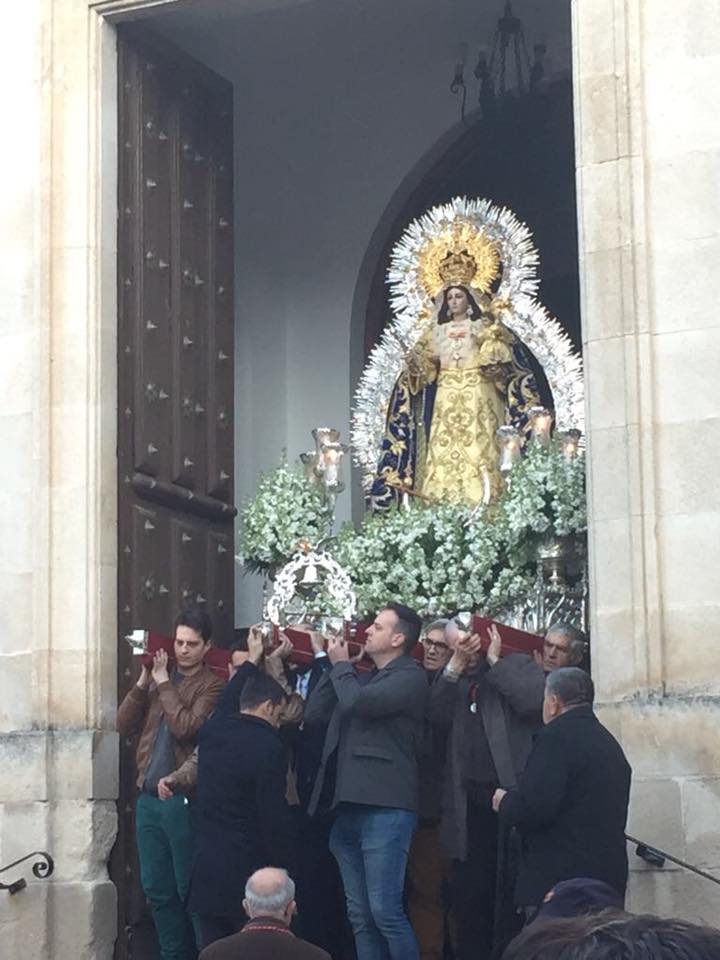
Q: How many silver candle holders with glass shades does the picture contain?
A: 6